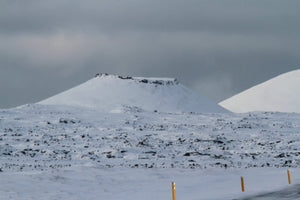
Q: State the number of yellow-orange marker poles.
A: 3